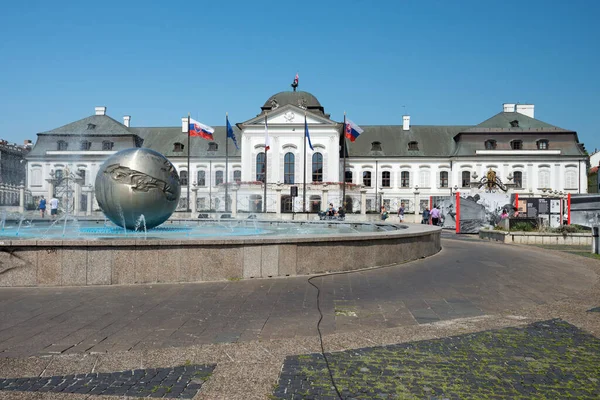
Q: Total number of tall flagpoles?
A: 5